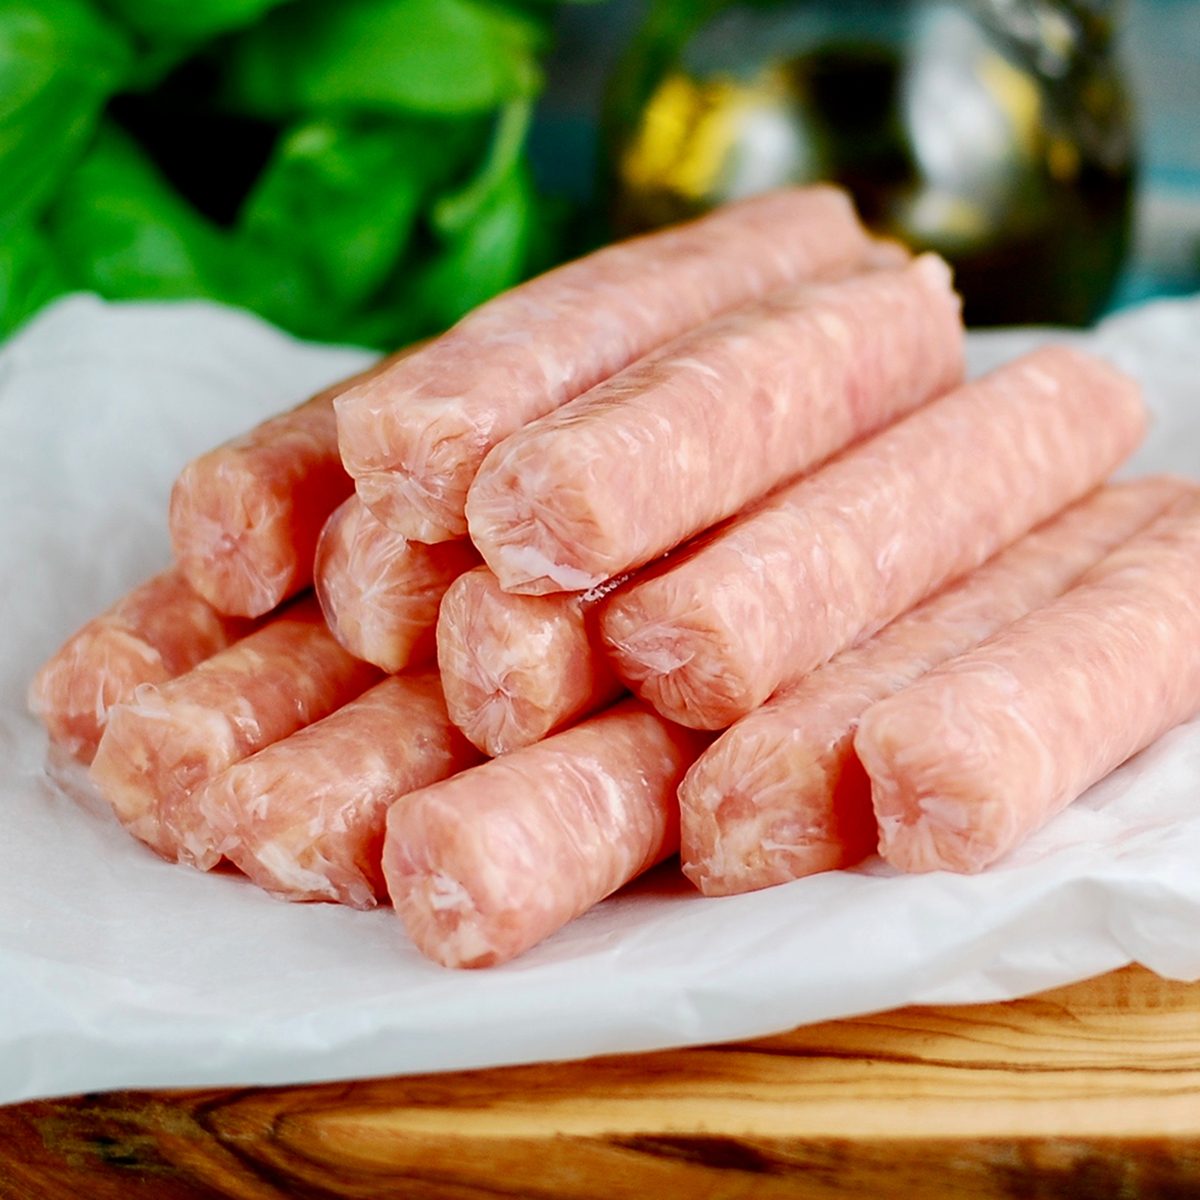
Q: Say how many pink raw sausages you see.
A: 12